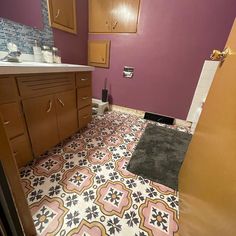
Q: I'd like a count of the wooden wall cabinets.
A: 3